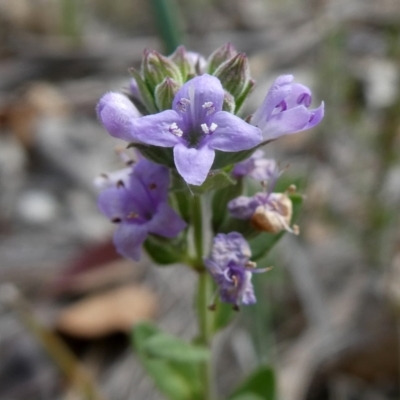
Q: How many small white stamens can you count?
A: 4